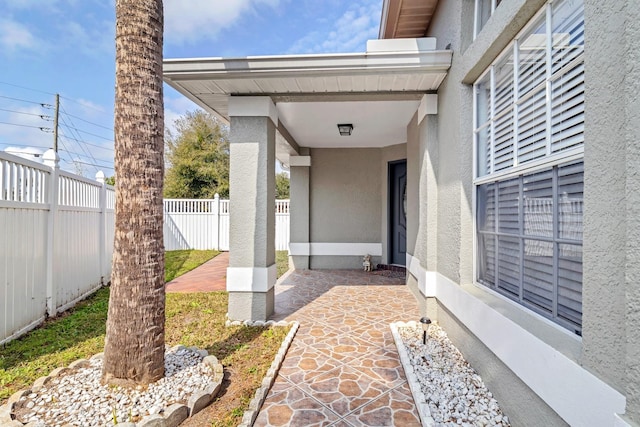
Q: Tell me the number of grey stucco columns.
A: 3